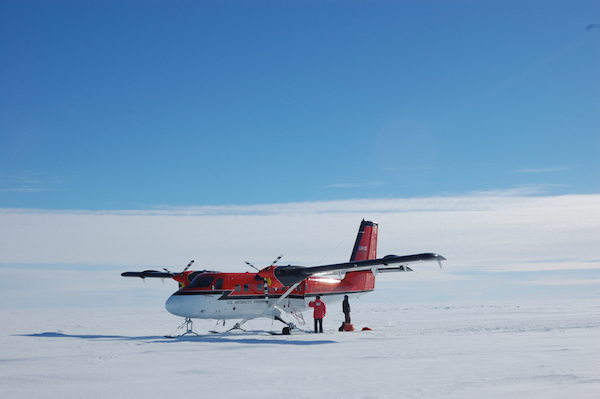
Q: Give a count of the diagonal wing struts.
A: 1